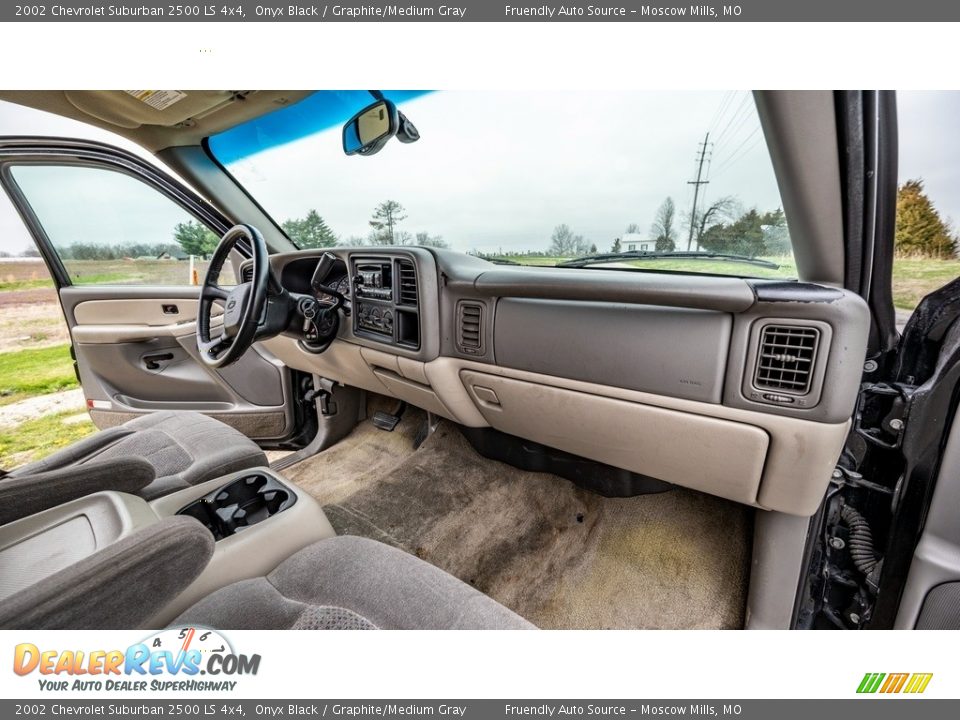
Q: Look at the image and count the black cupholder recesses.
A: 2